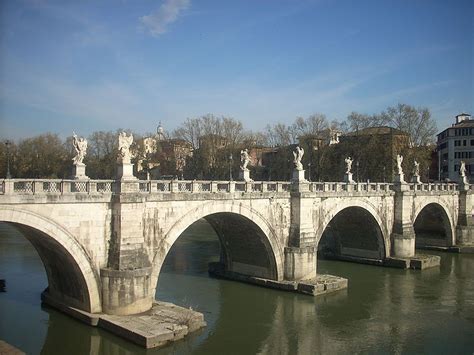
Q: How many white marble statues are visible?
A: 8